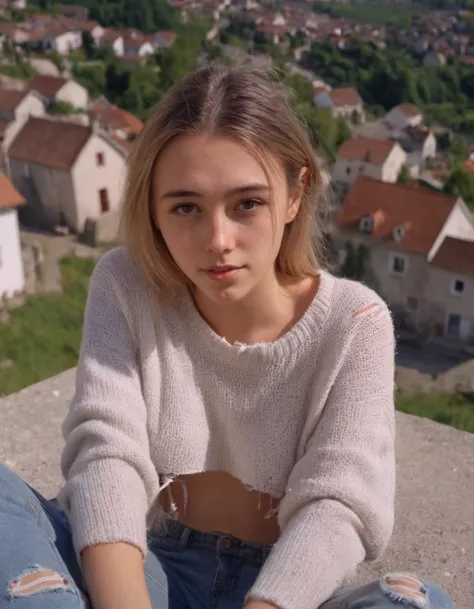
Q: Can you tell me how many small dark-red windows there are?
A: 2